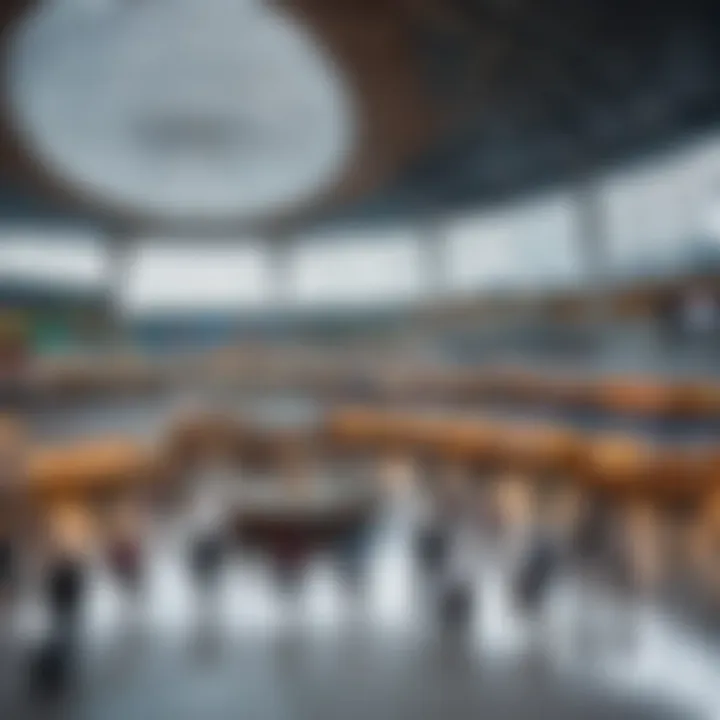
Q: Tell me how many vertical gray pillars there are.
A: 4